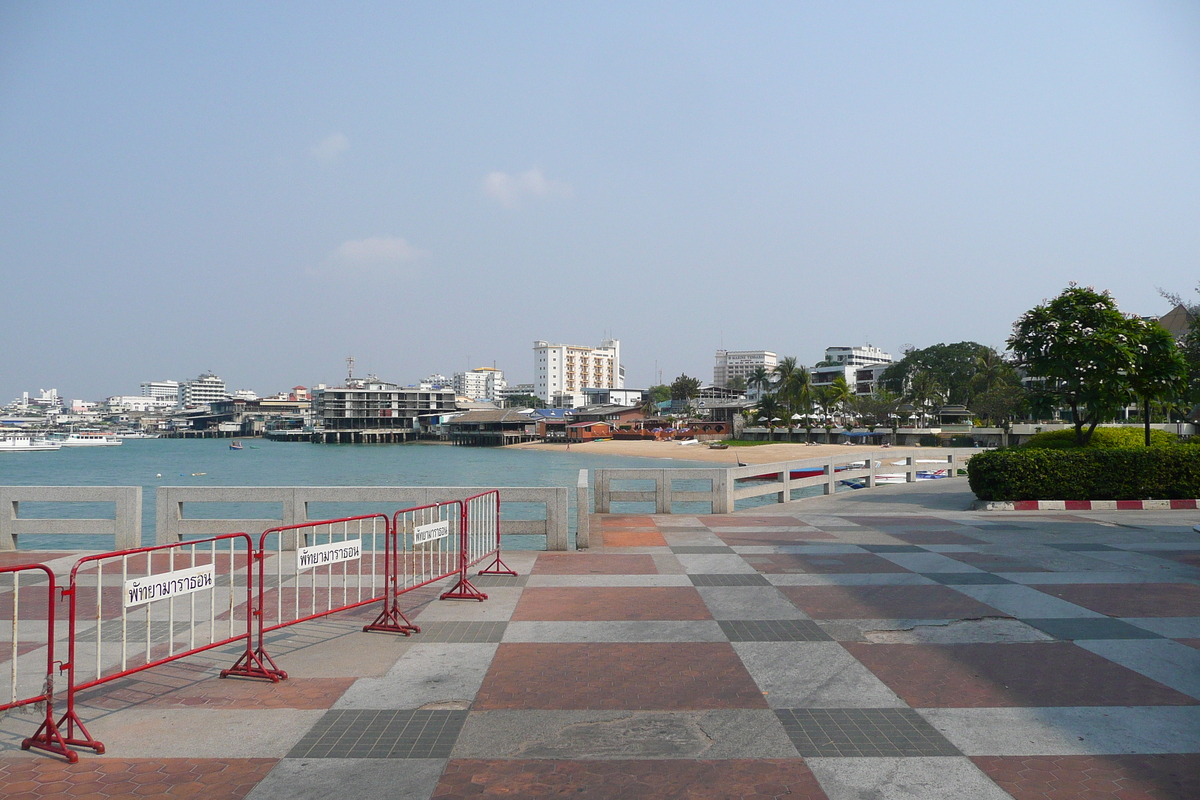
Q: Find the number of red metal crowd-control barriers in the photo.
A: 5